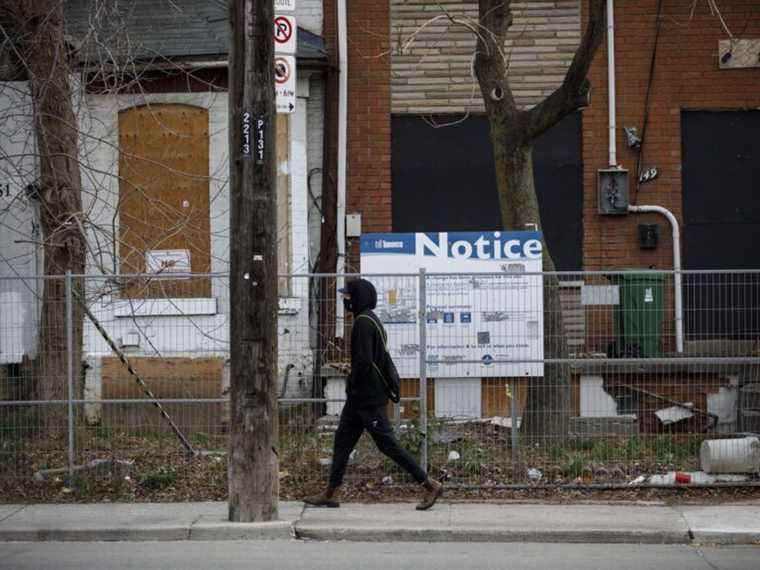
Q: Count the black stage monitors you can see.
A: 0